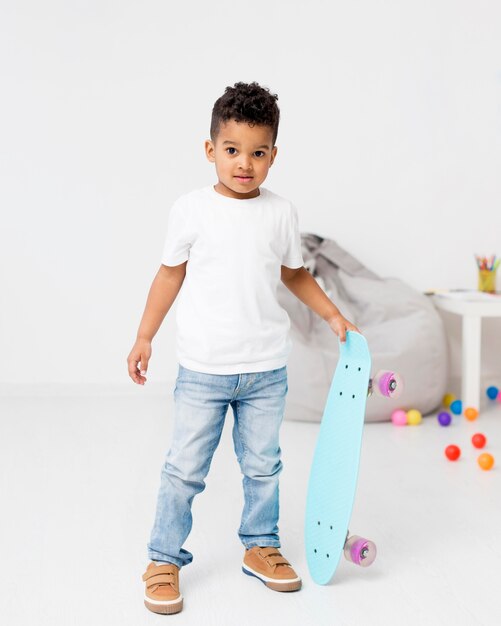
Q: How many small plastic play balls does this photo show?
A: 11